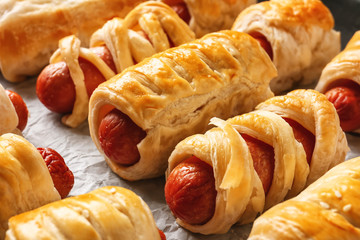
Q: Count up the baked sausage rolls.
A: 11